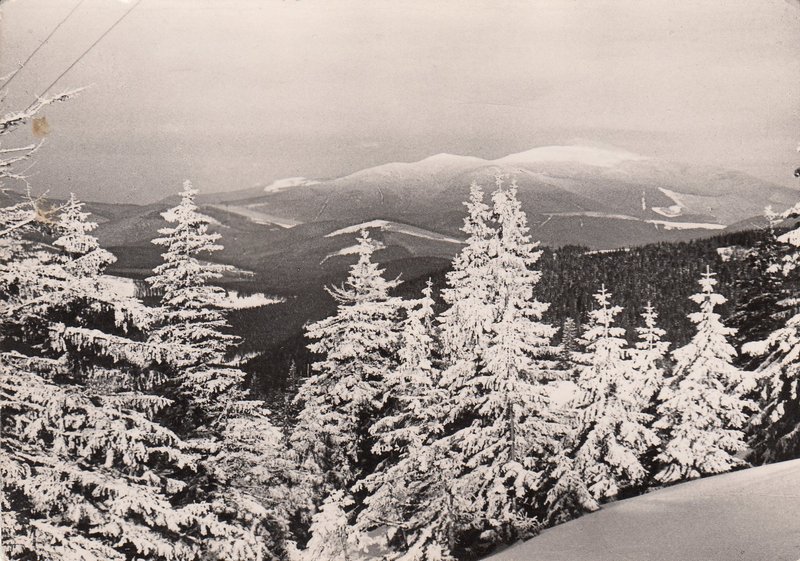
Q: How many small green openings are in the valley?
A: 0